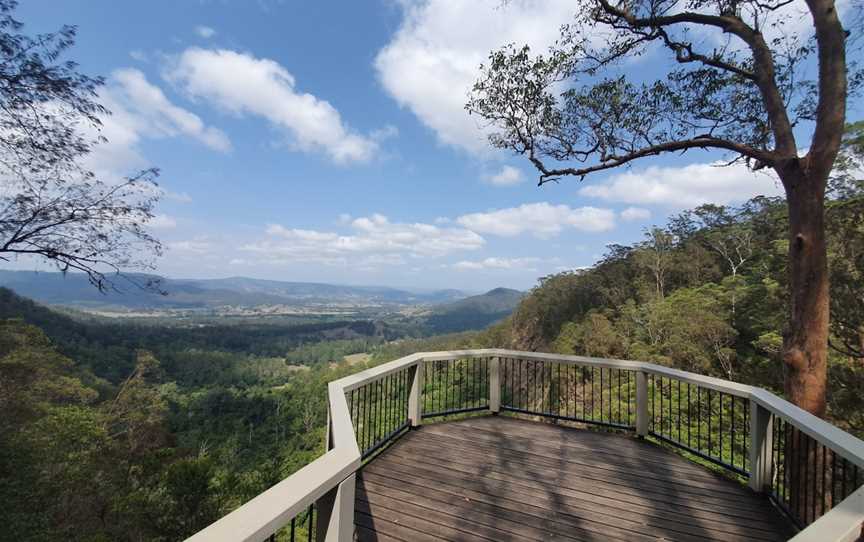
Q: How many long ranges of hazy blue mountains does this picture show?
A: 1